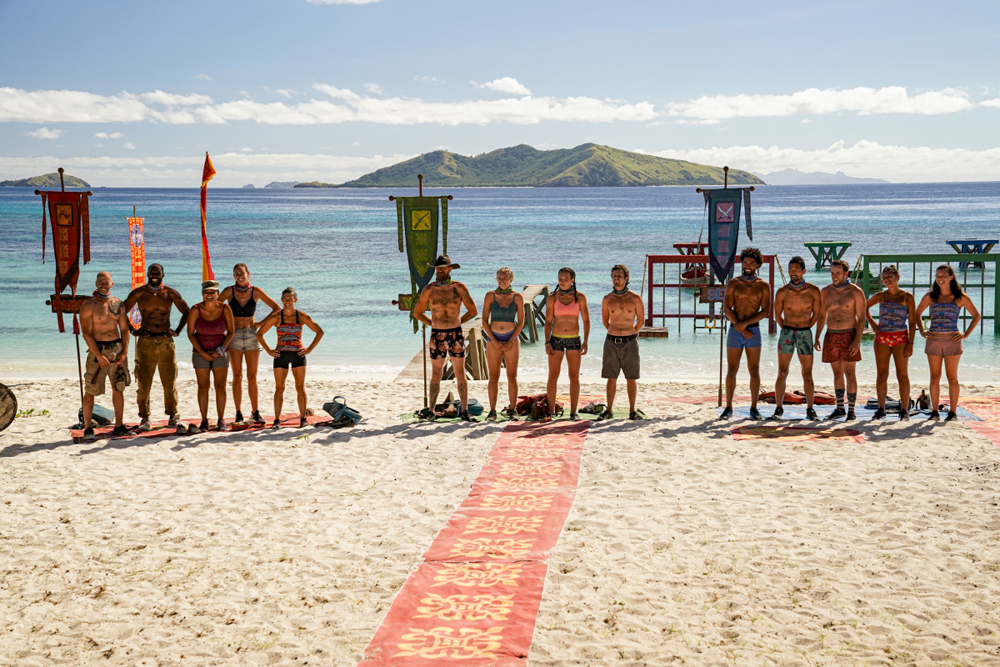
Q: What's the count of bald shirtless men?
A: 2